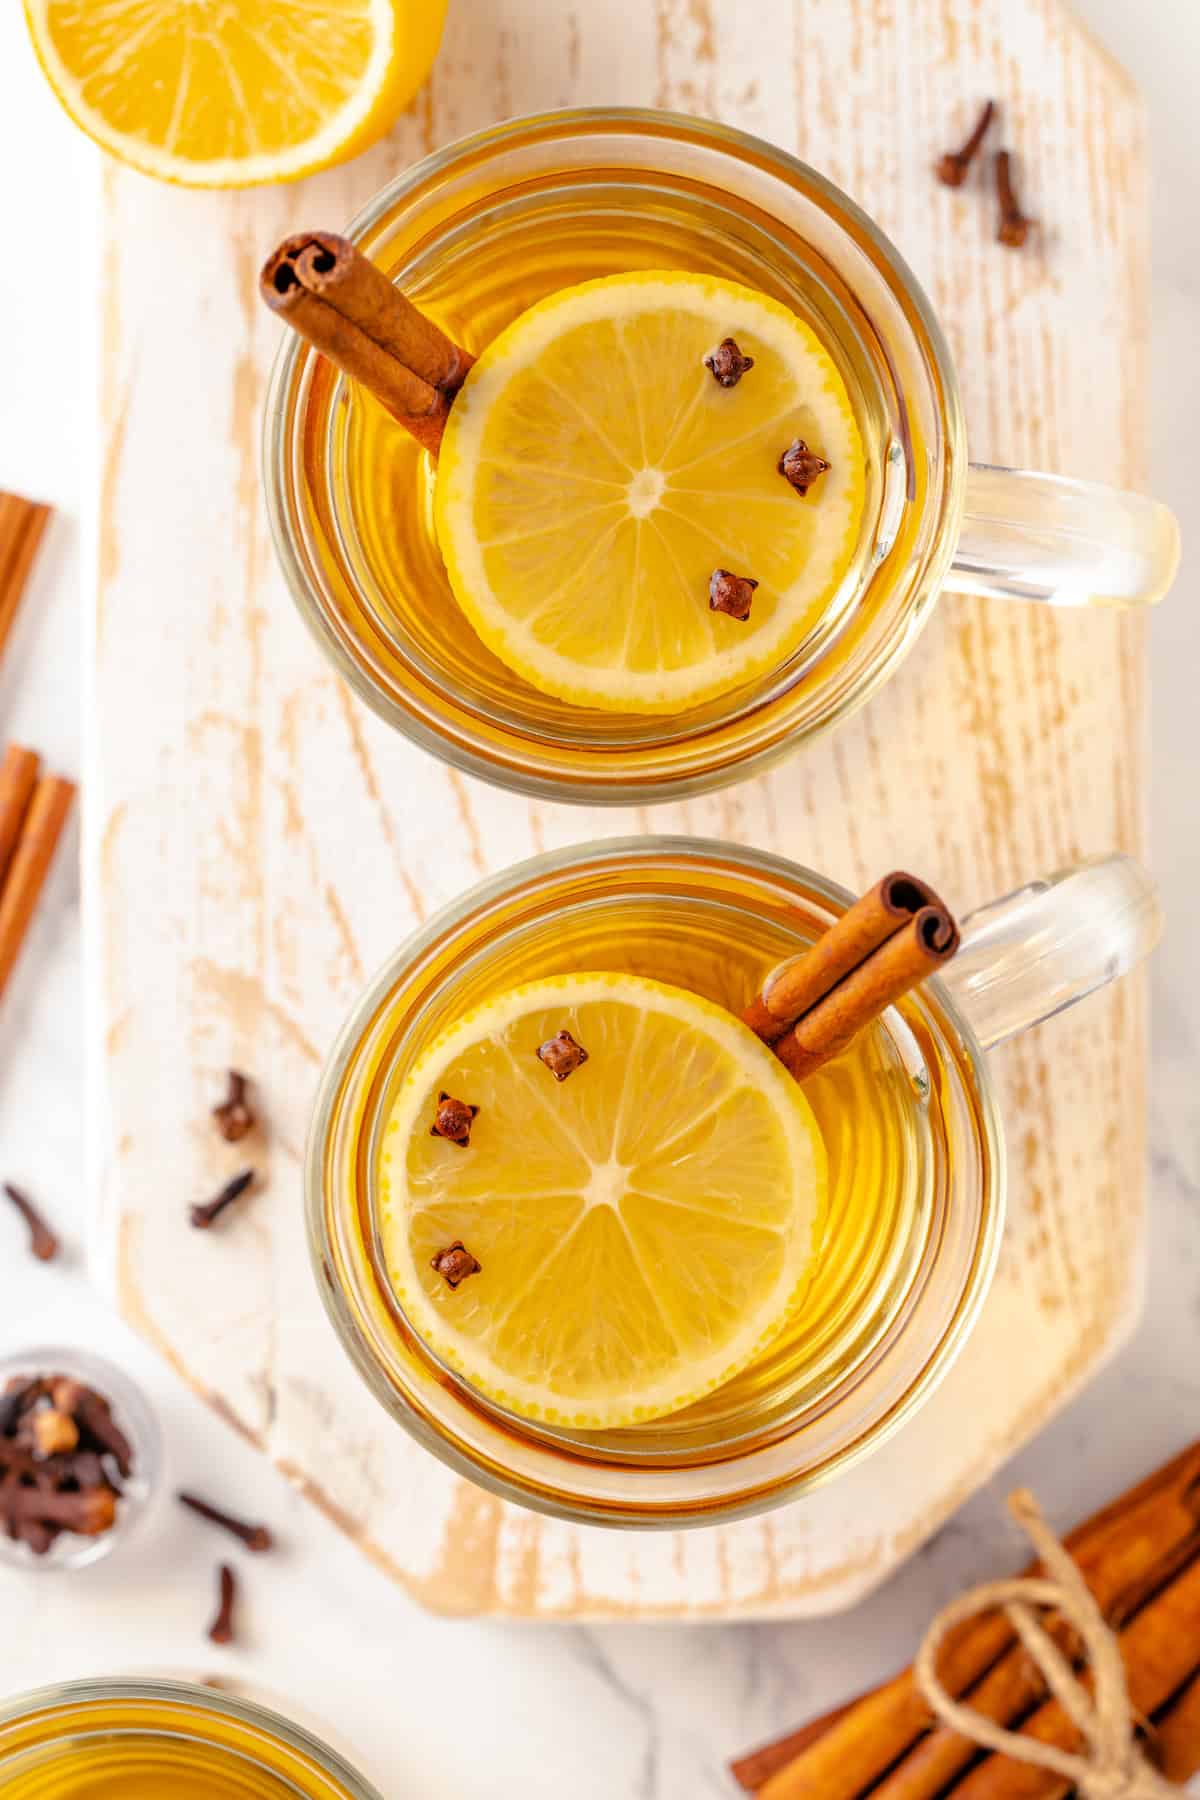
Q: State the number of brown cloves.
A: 13